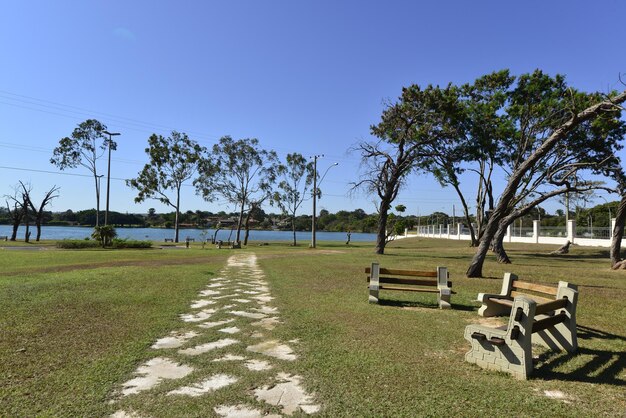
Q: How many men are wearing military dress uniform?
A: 0